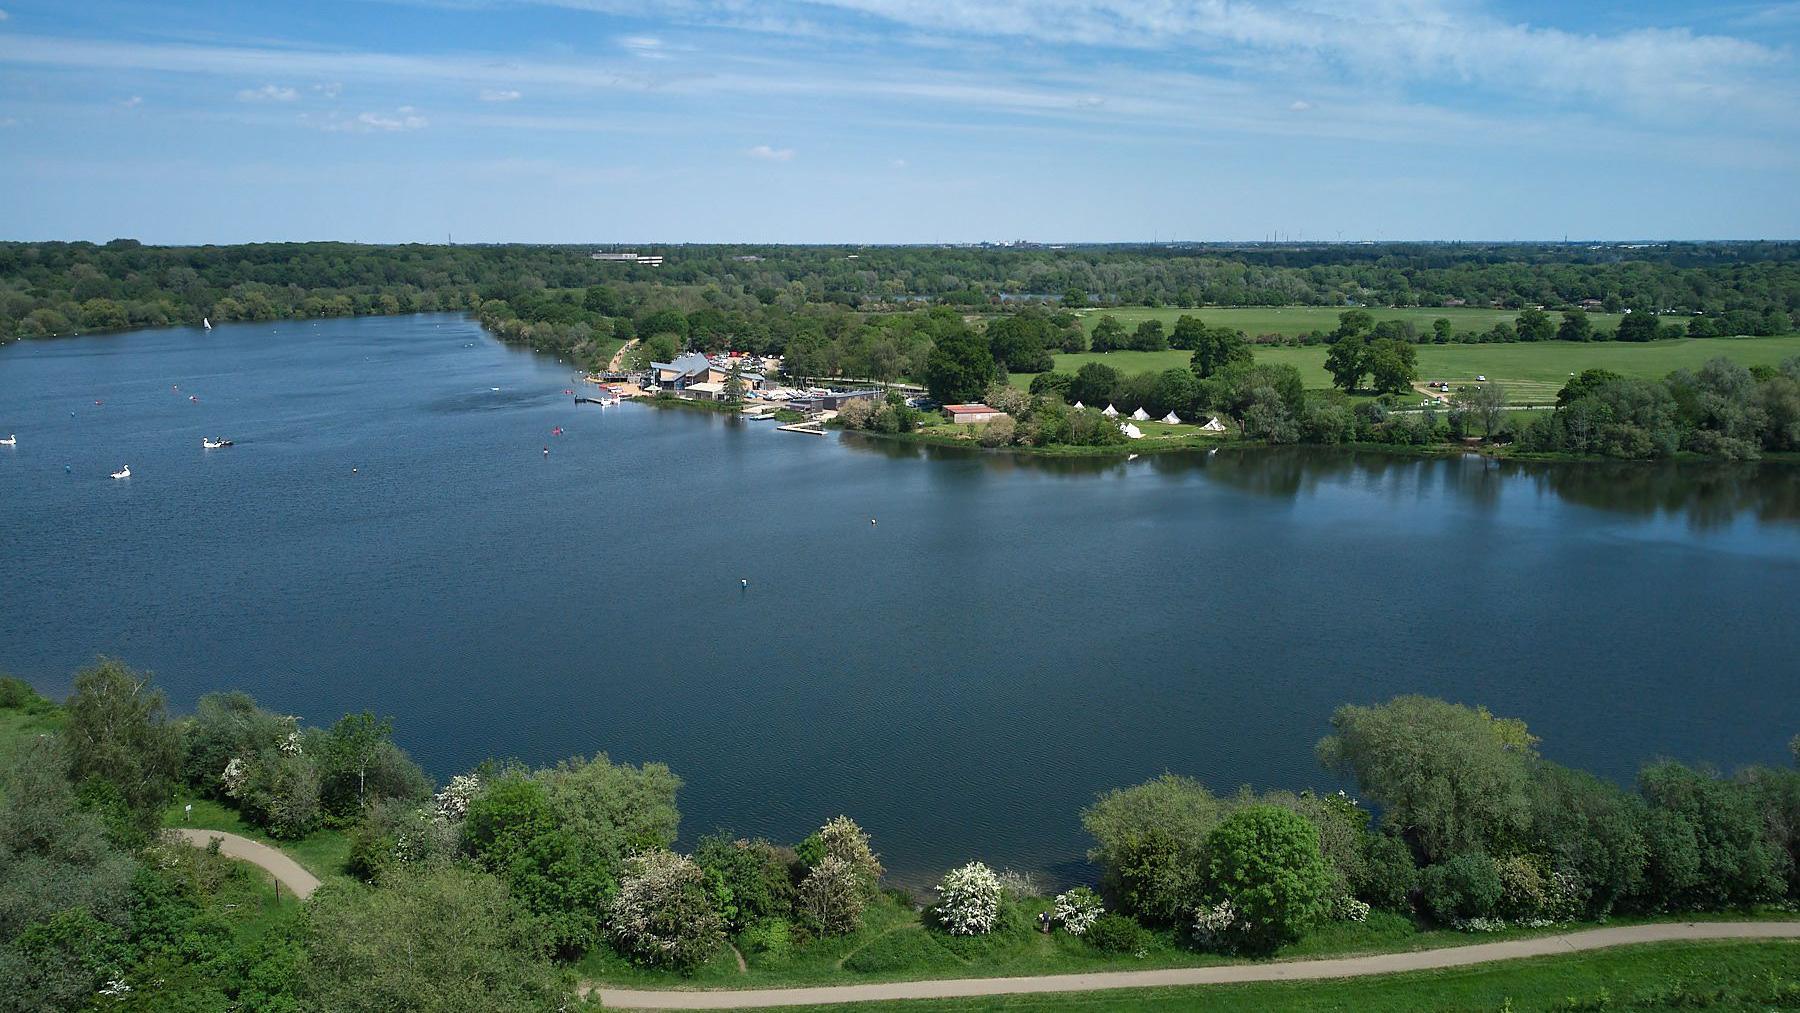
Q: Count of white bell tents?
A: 6